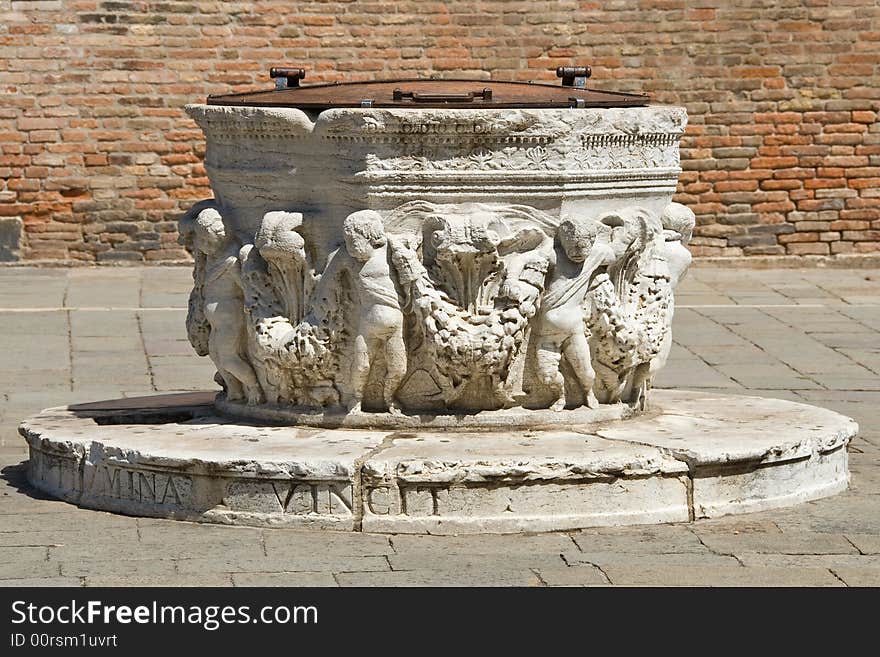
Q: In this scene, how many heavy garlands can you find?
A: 3